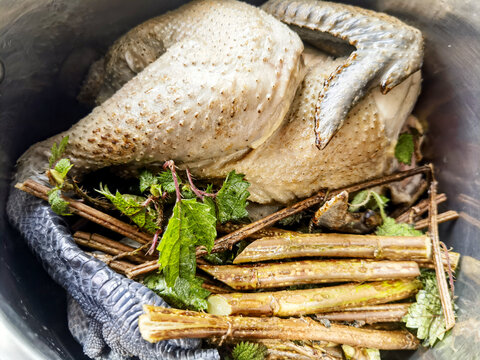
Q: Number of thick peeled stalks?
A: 4